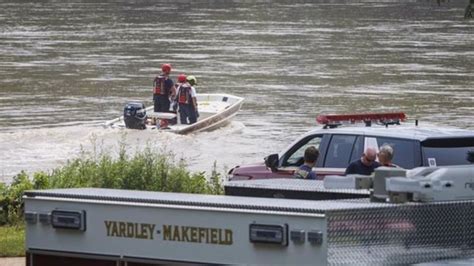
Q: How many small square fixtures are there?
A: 4